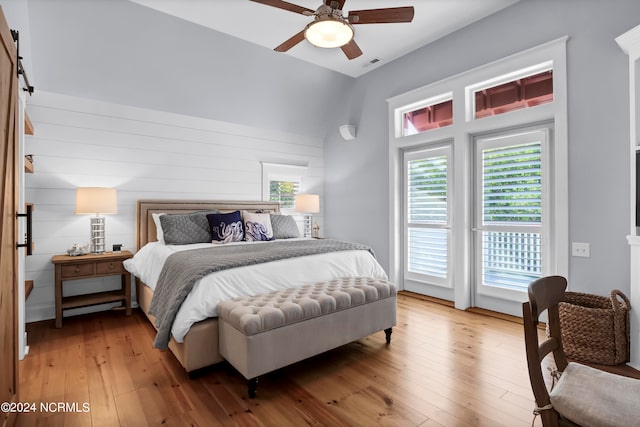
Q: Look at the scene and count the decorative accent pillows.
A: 2